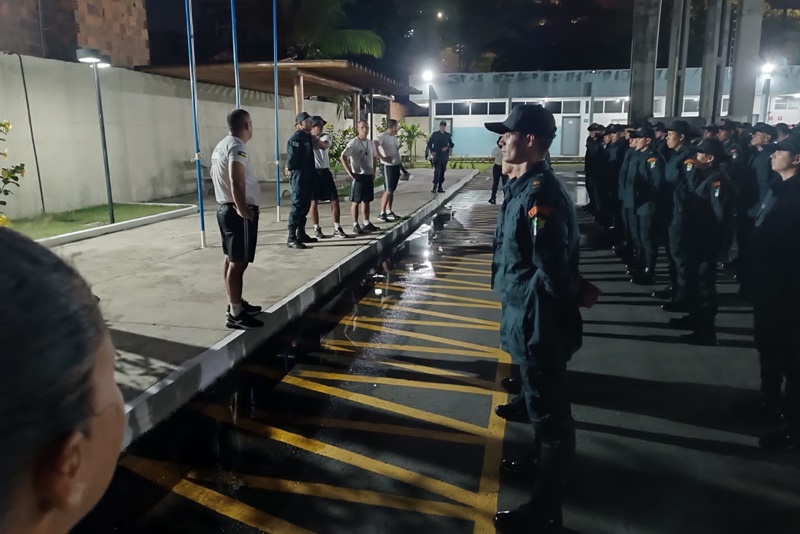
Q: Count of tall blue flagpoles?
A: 3